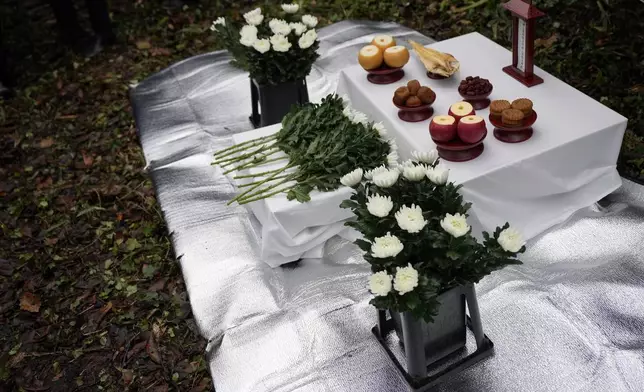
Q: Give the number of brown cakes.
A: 3